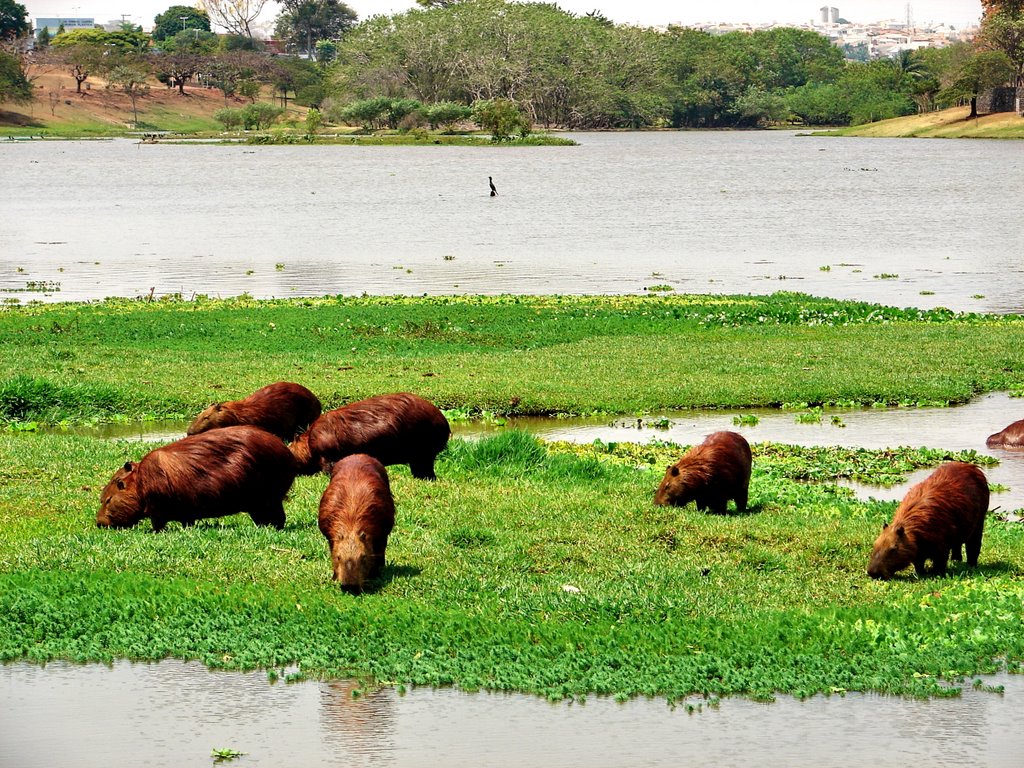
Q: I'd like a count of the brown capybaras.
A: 7